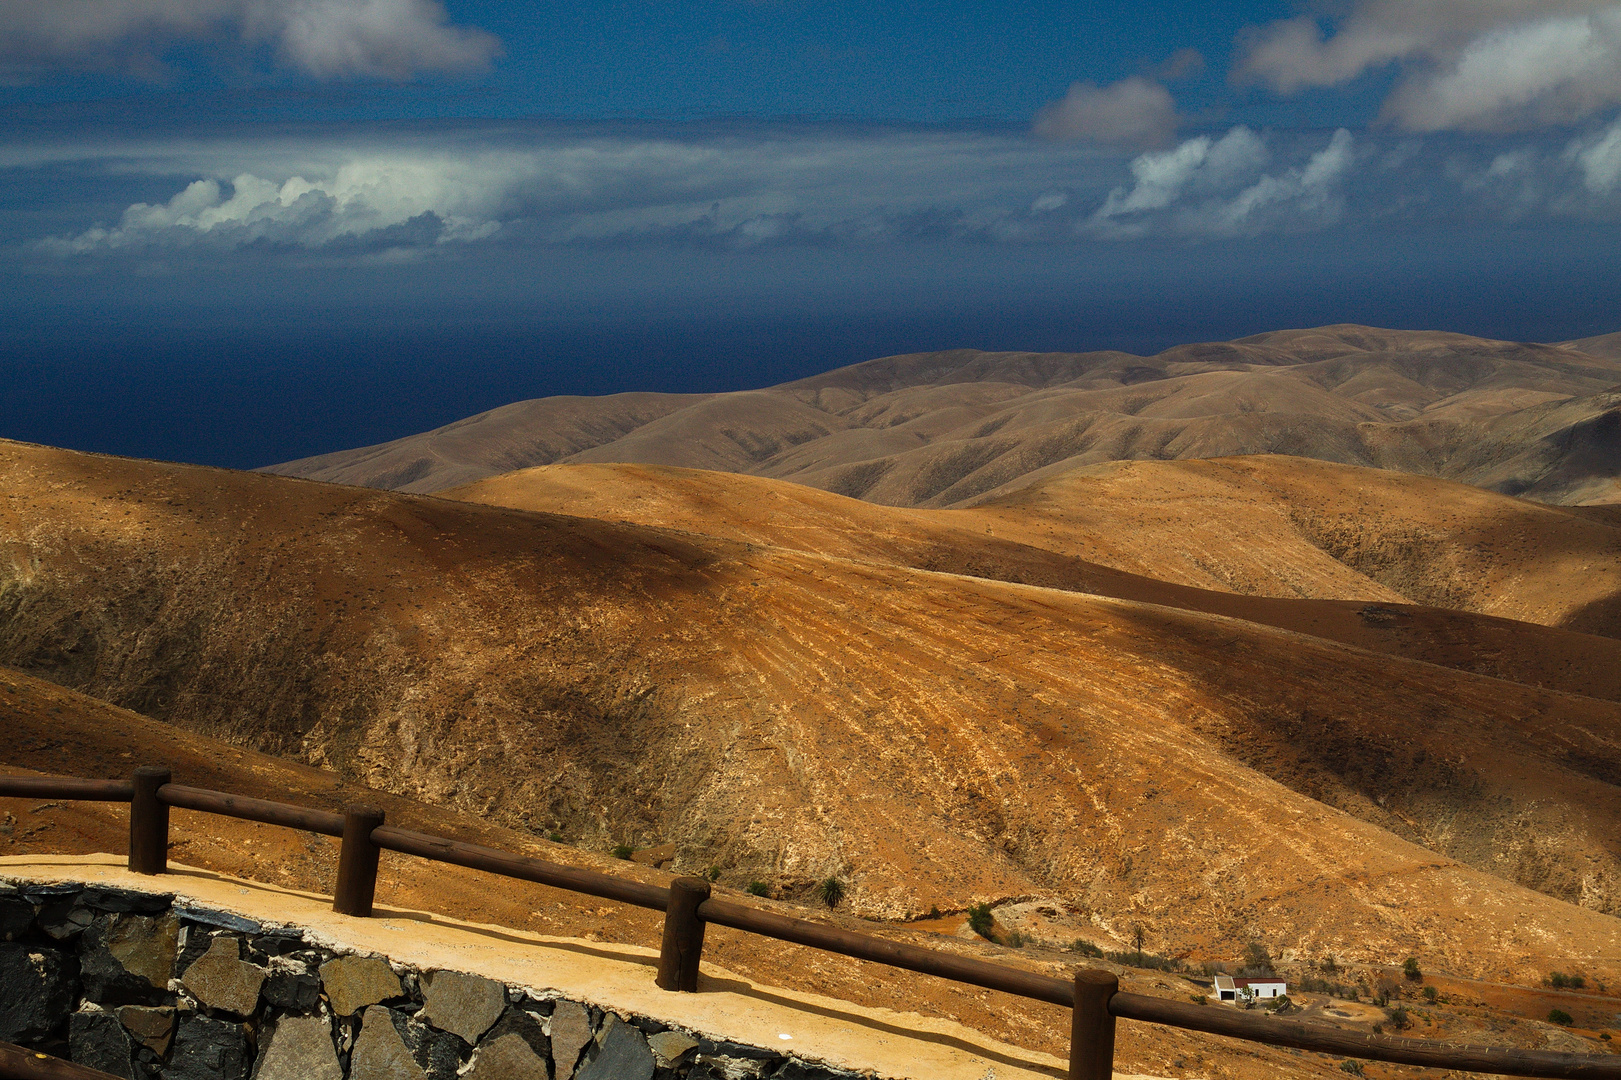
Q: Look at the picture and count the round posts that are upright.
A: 4